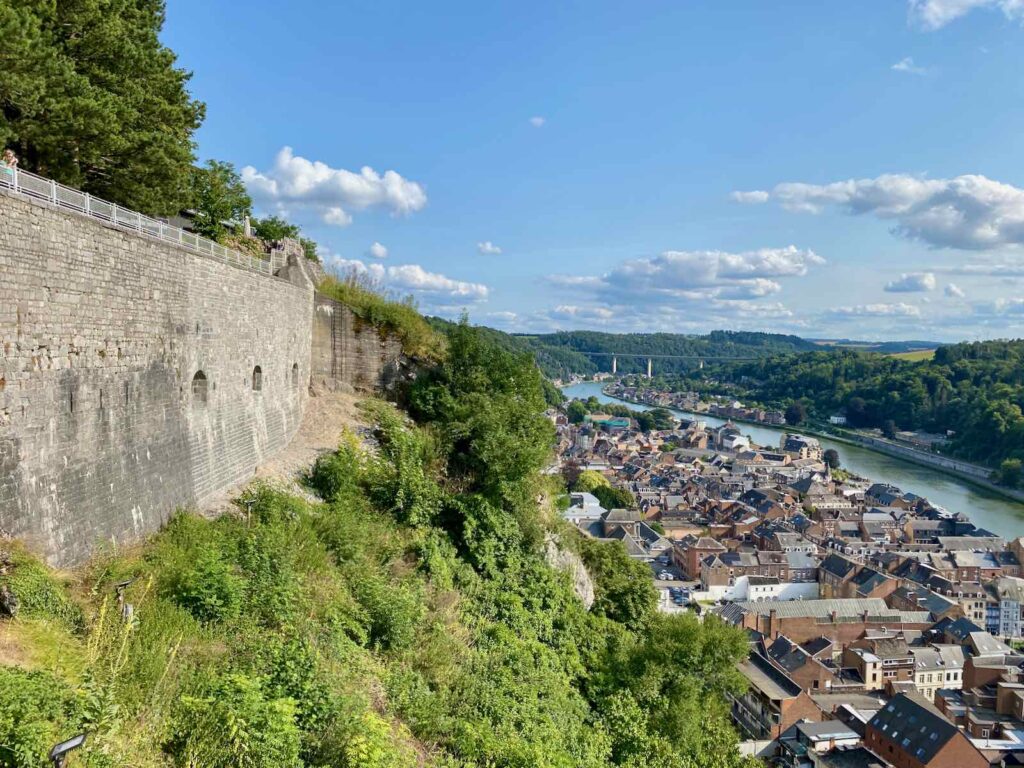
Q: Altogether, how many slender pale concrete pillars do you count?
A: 3